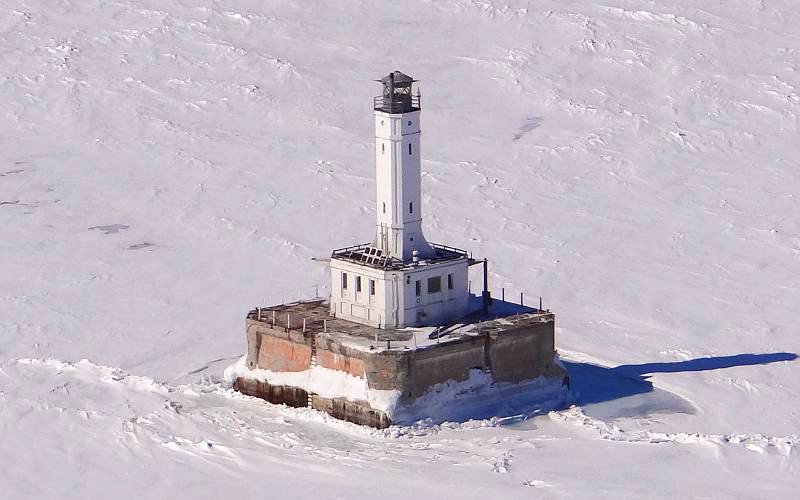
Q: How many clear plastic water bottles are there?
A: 0